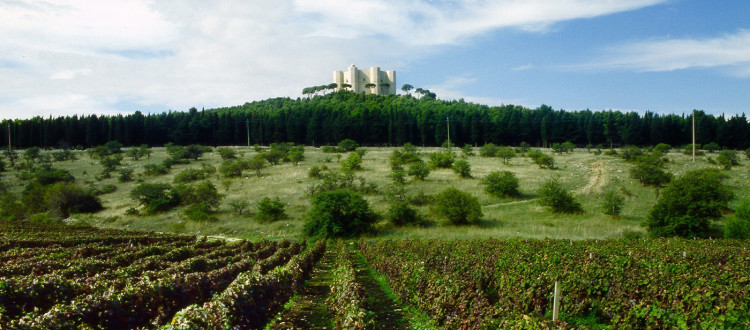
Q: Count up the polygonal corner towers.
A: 4